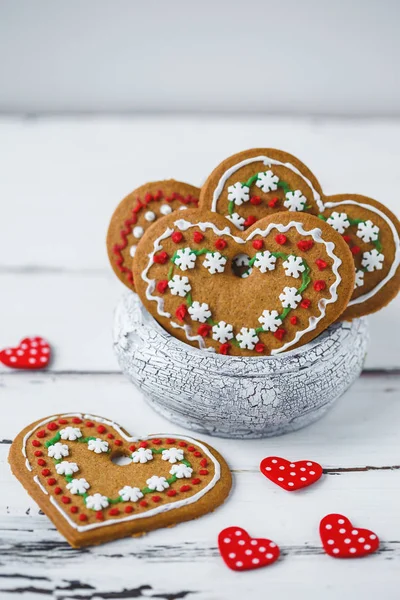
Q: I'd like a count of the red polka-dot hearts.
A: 4